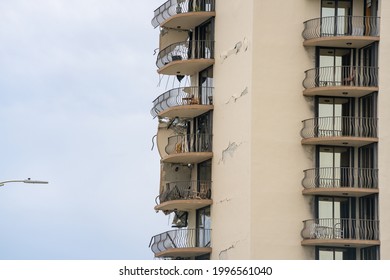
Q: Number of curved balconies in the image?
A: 11